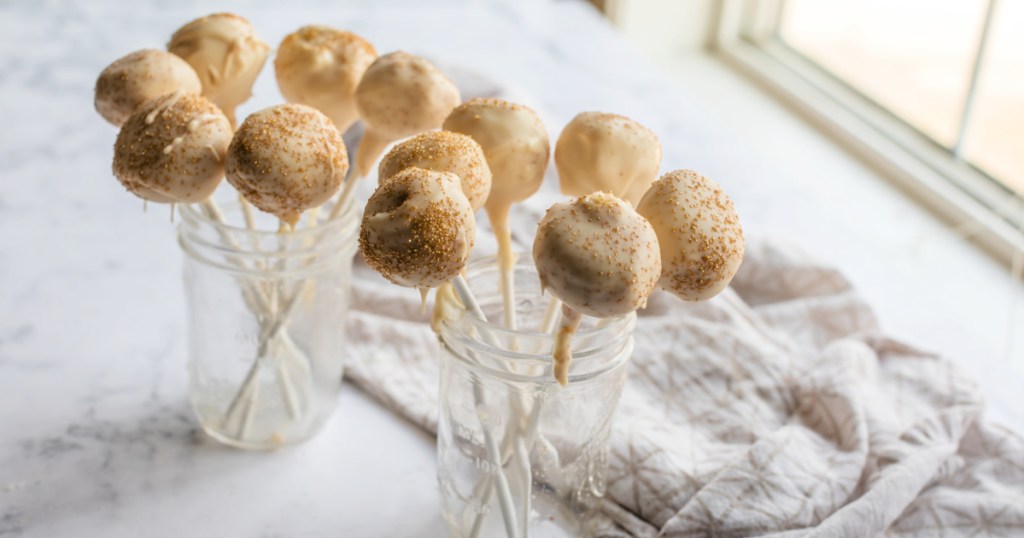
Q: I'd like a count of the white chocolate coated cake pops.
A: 12